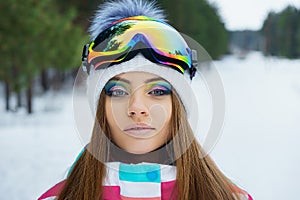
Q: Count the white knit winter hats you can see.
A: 1